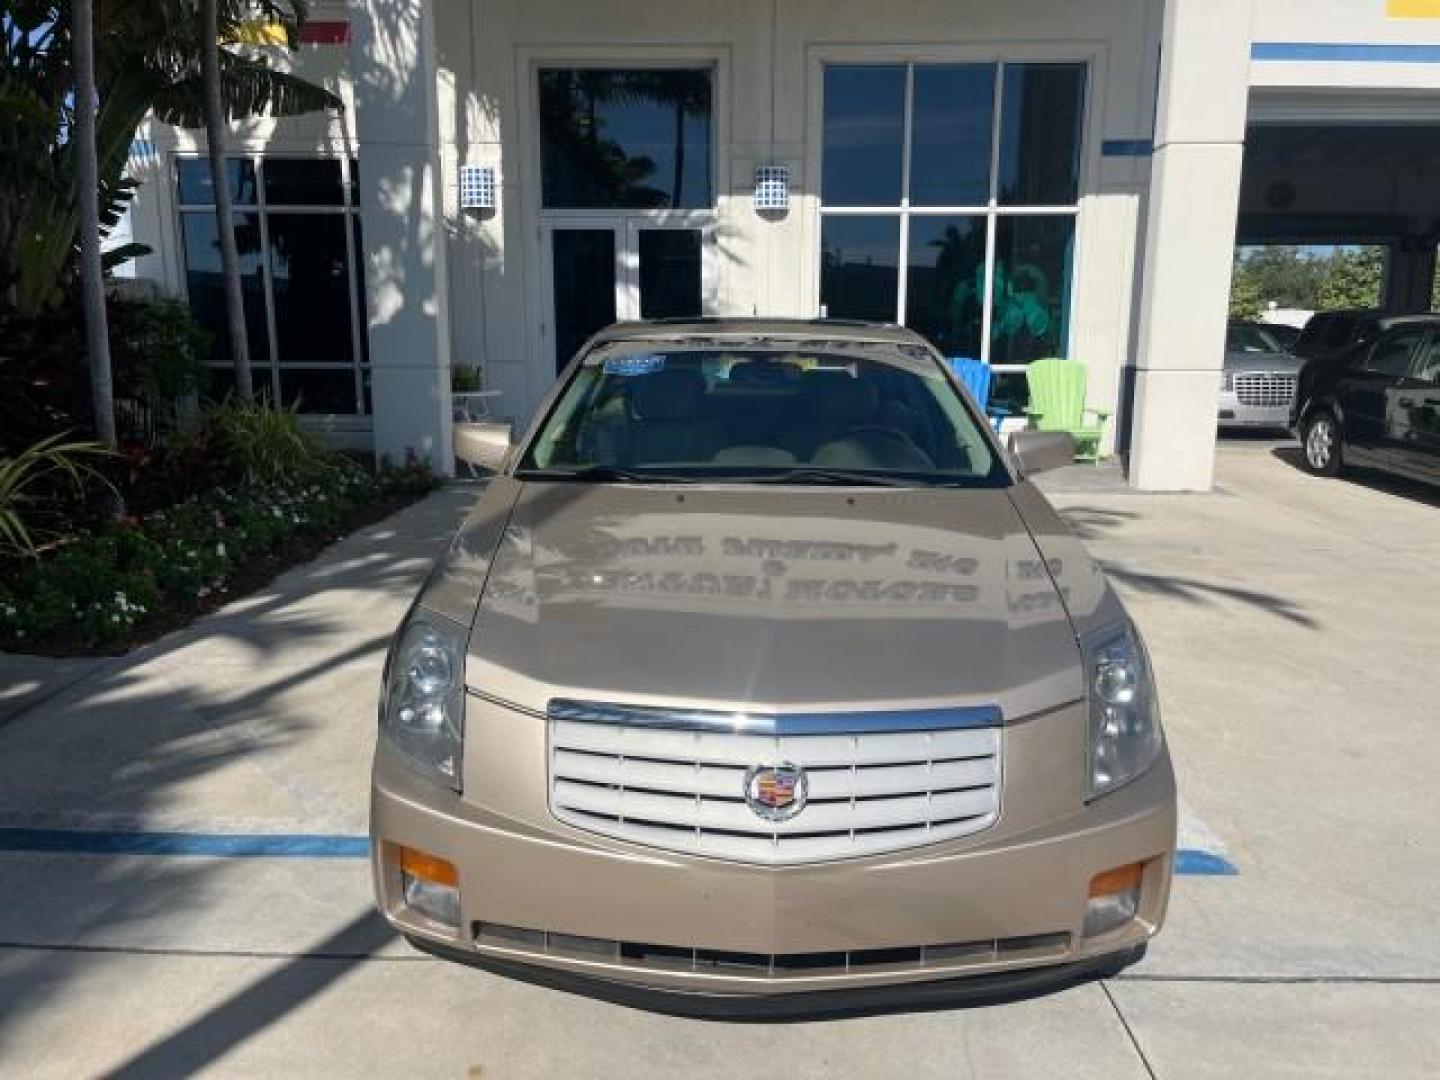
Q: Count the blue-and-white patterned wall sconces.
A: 2